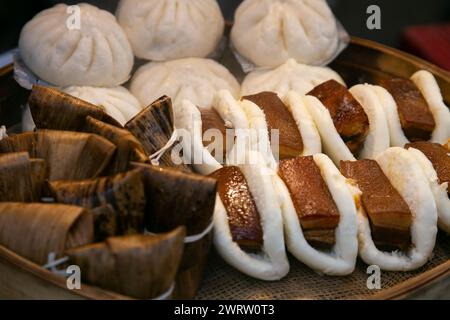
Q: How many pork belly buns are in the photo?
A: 8